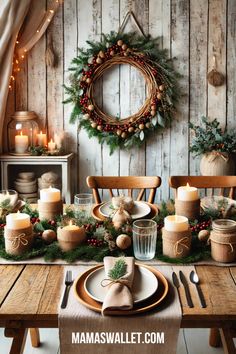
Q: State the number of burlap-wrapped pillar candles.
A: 4